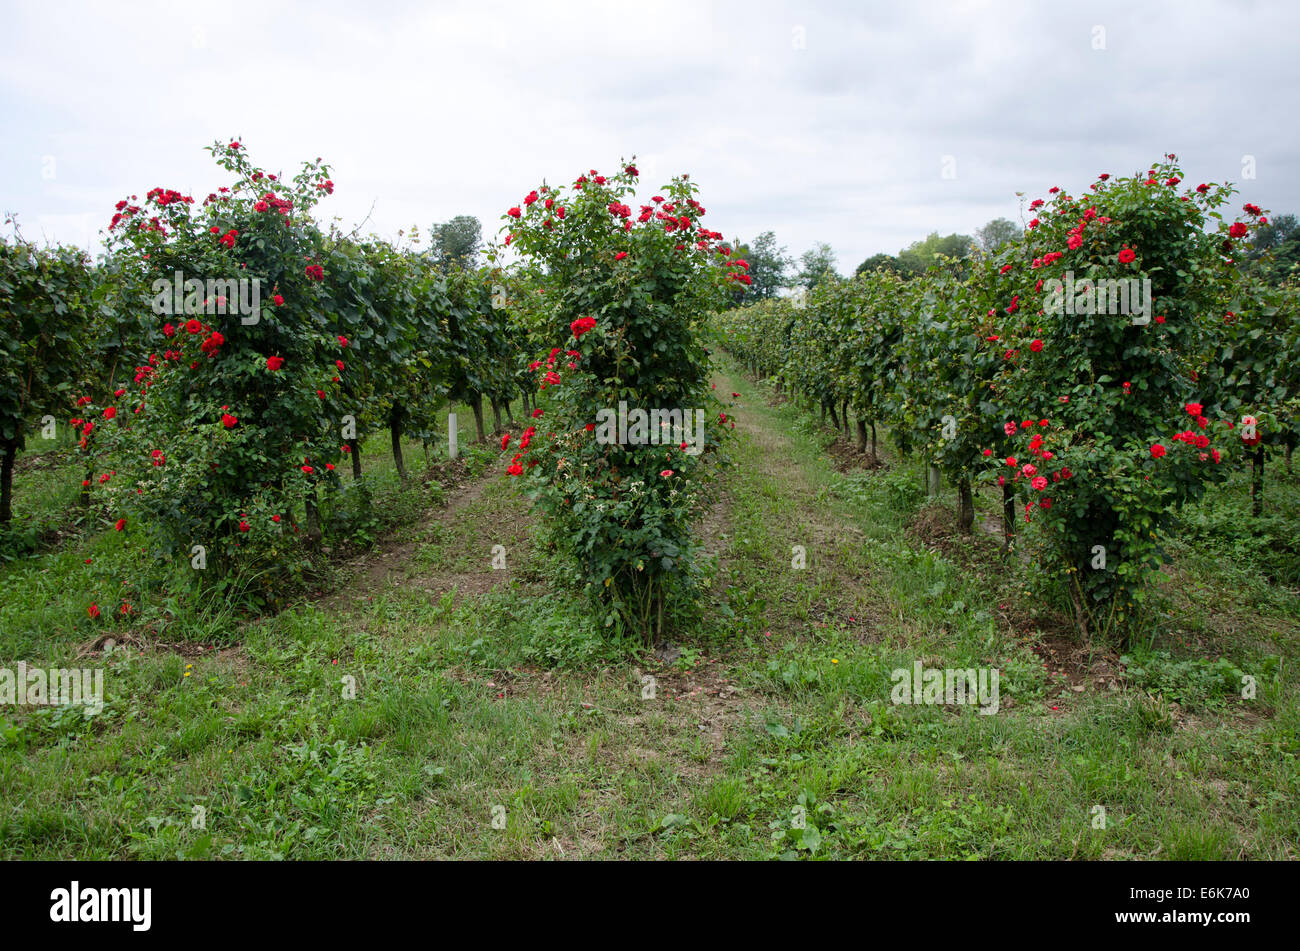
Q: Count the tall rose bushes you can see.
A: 3